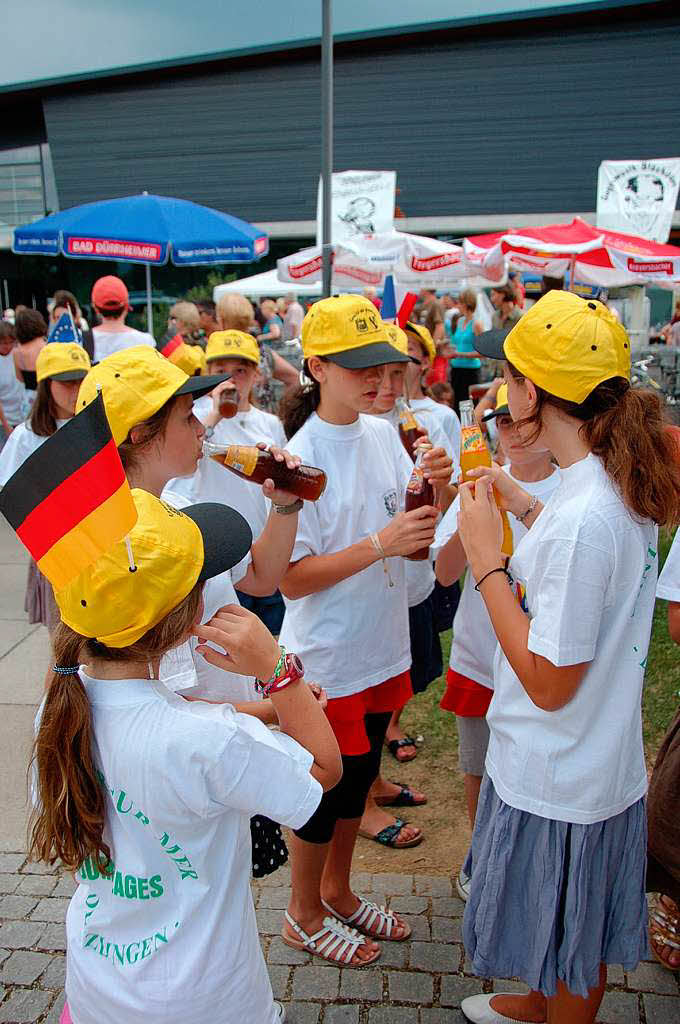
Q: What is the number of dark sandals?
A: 3